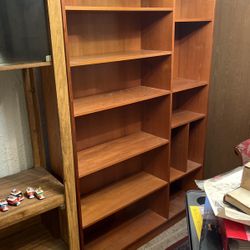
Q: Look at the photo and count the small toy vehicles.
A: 5